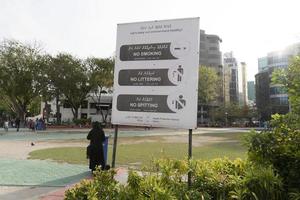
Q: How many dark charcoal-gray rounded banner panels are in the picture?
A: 3